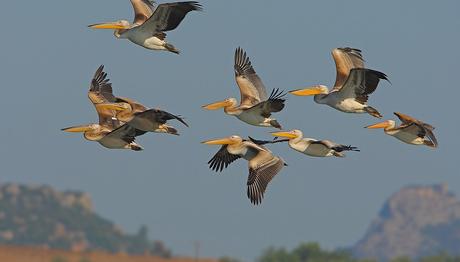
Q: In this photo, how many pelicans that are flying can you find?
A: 8